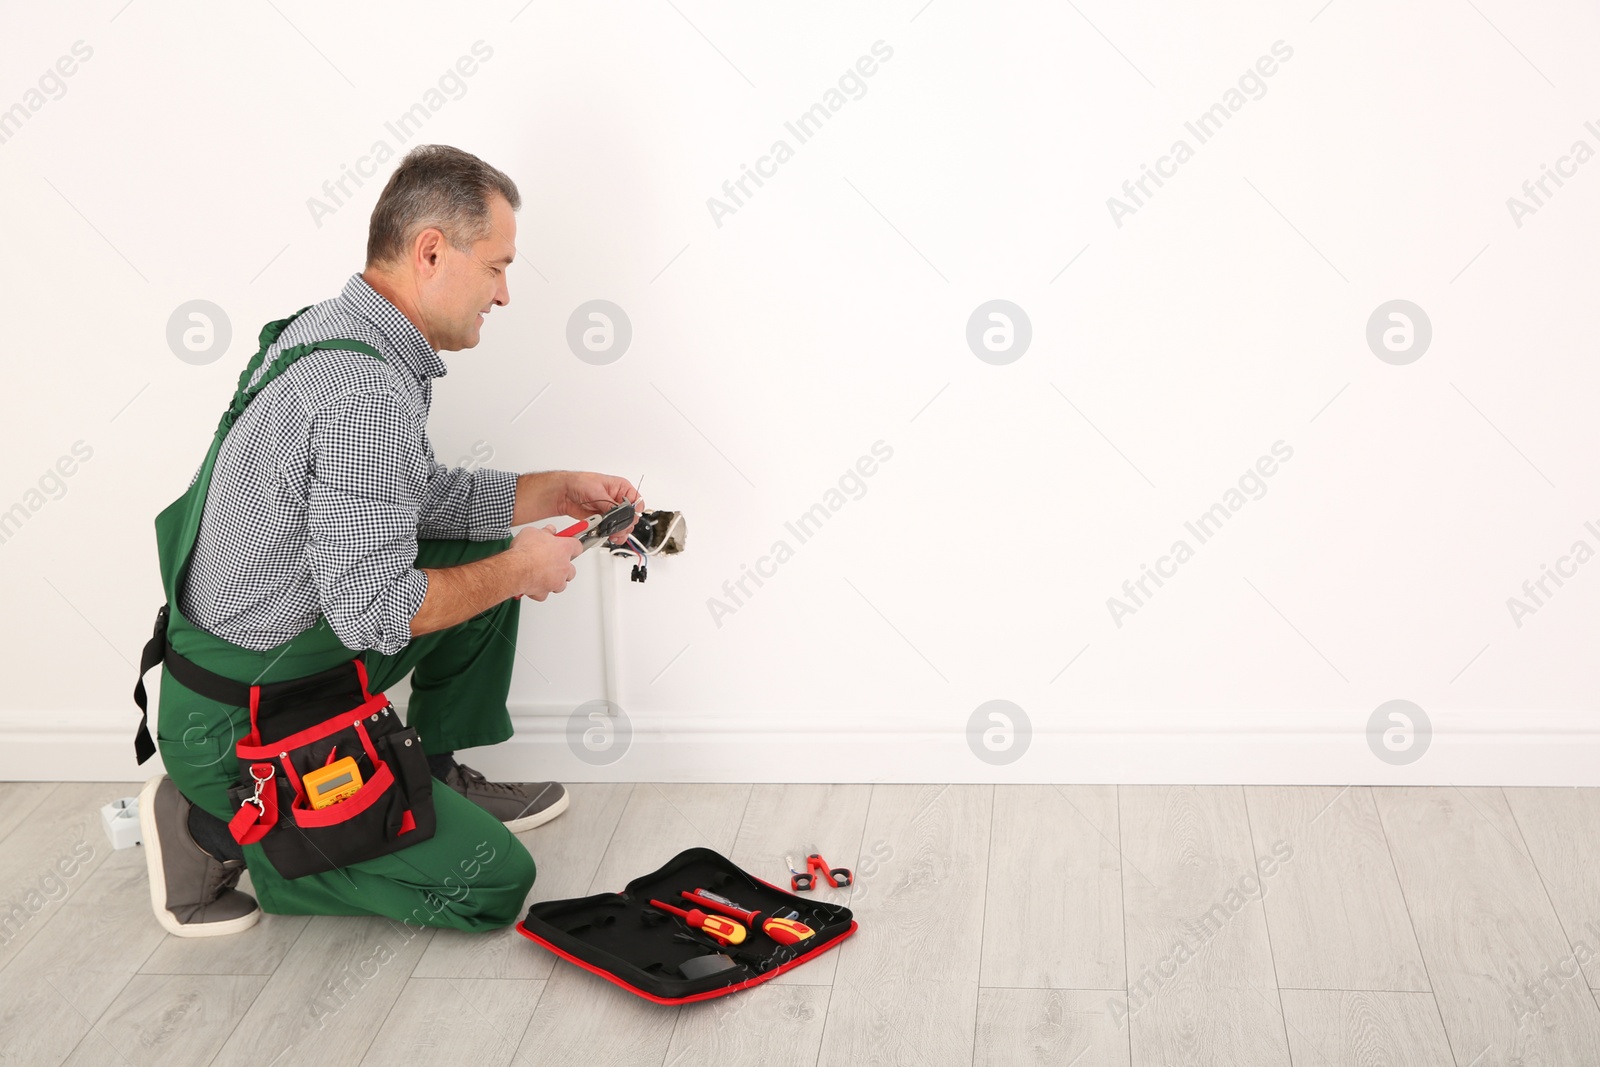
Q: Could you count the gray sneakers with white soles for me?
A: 2